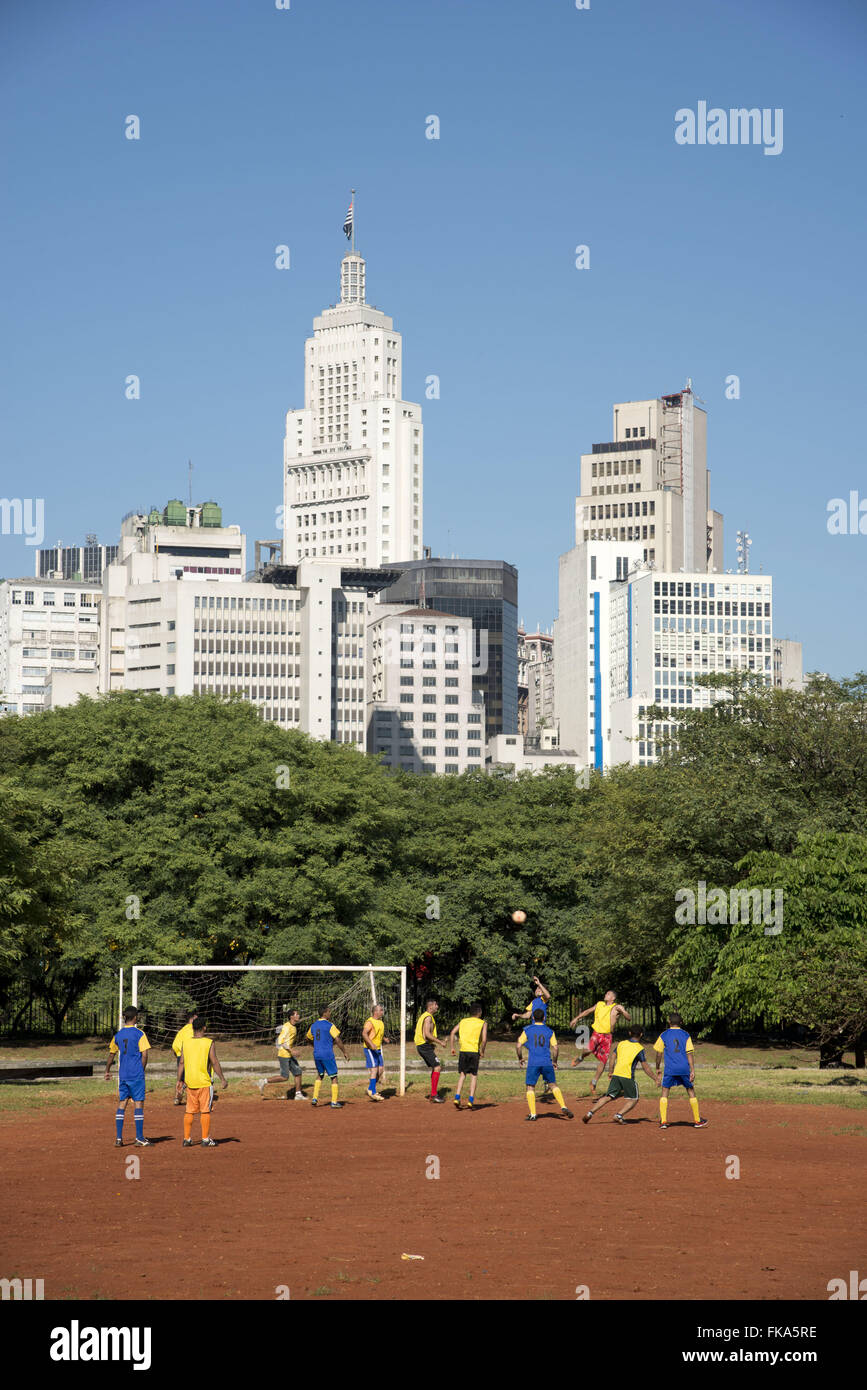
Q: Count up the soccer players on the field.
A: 13